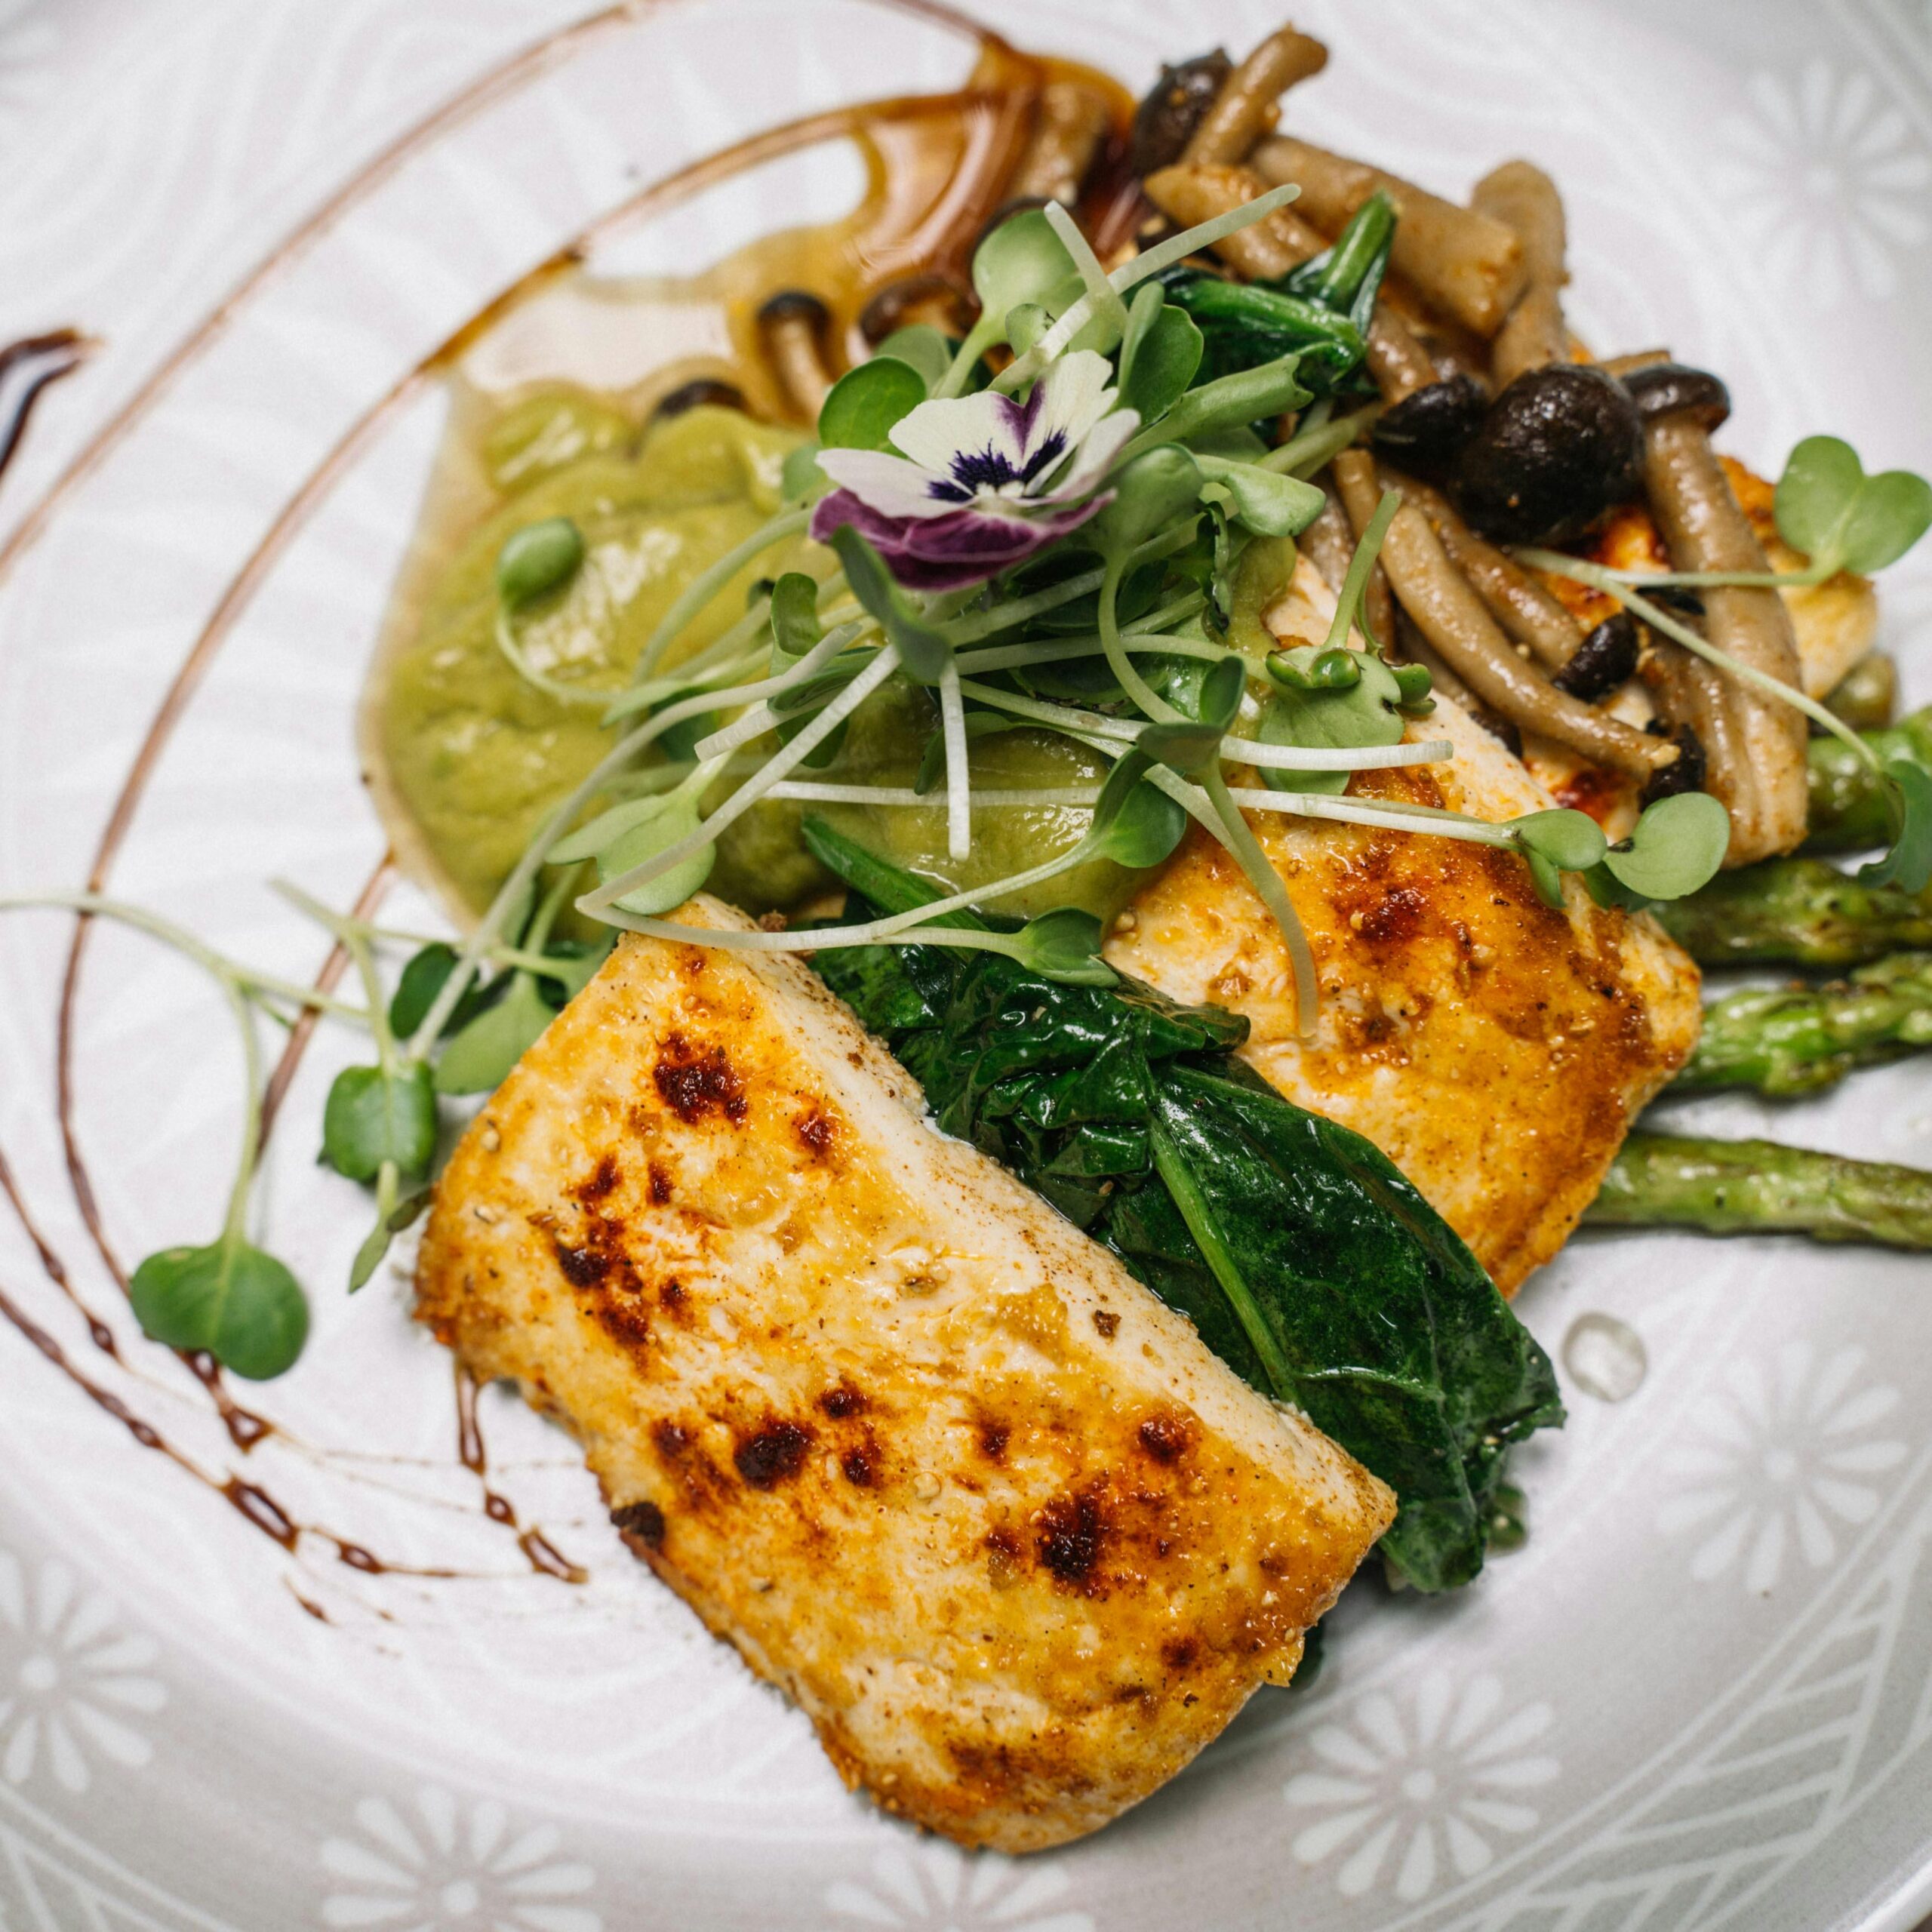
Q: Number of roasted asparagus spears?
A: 4